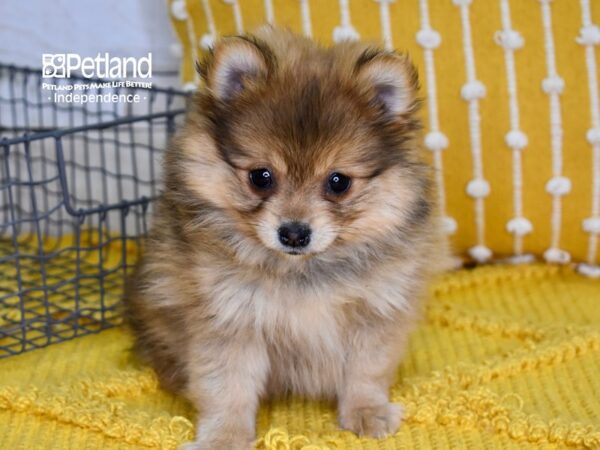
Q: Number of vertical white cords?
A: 12